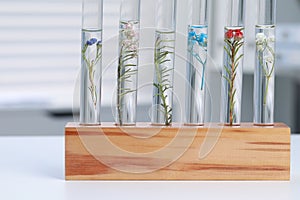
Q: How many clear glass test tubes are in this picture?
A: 6